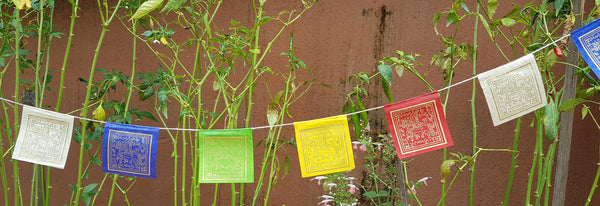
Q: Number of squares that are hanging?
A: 7